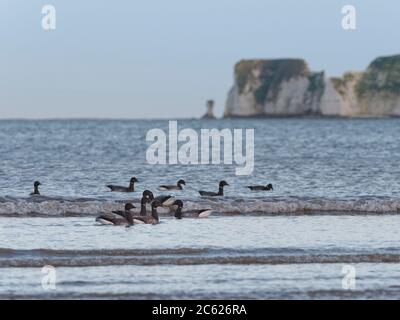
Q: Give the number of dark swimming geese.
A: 10